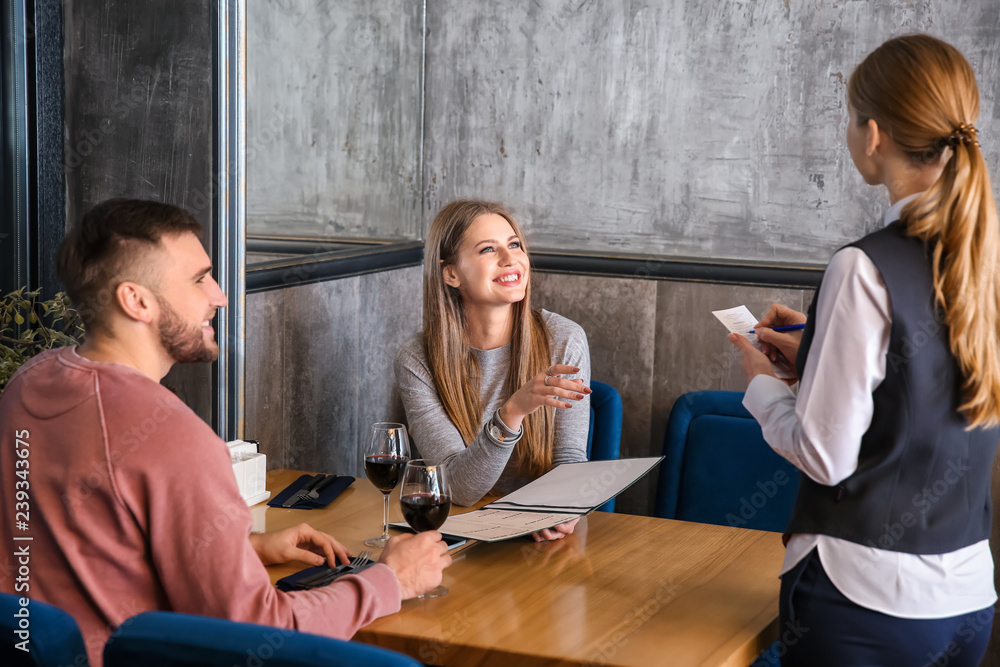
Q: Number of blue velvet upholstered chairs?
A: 4